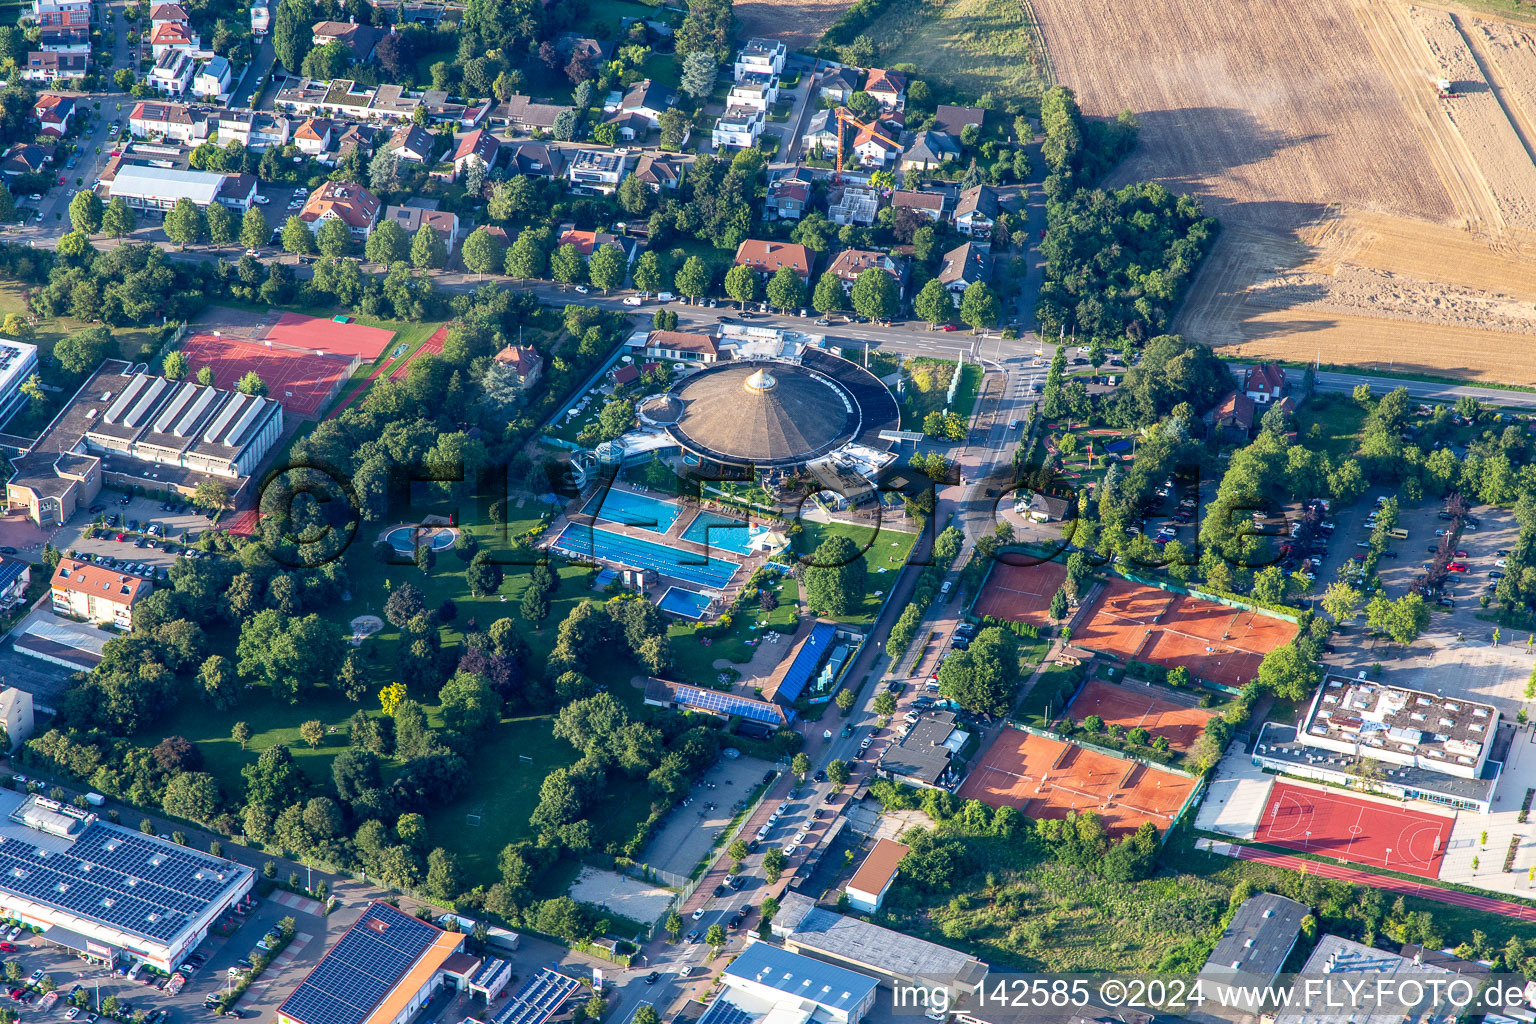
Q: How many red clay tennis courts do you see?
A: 8